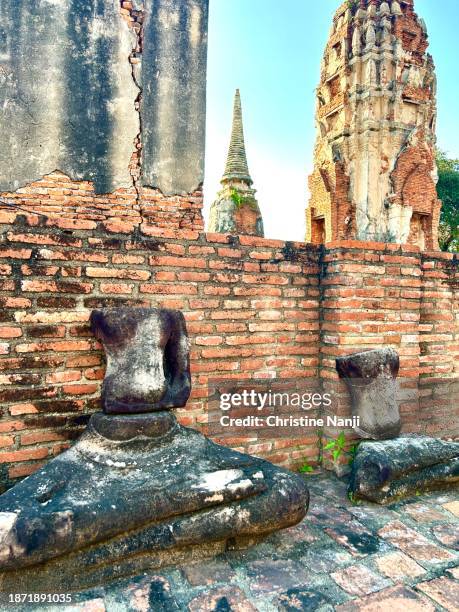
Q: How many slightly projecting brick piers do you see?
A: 1